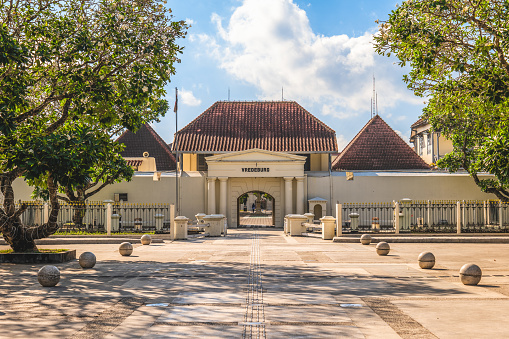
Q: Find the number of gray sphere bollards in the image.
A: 8